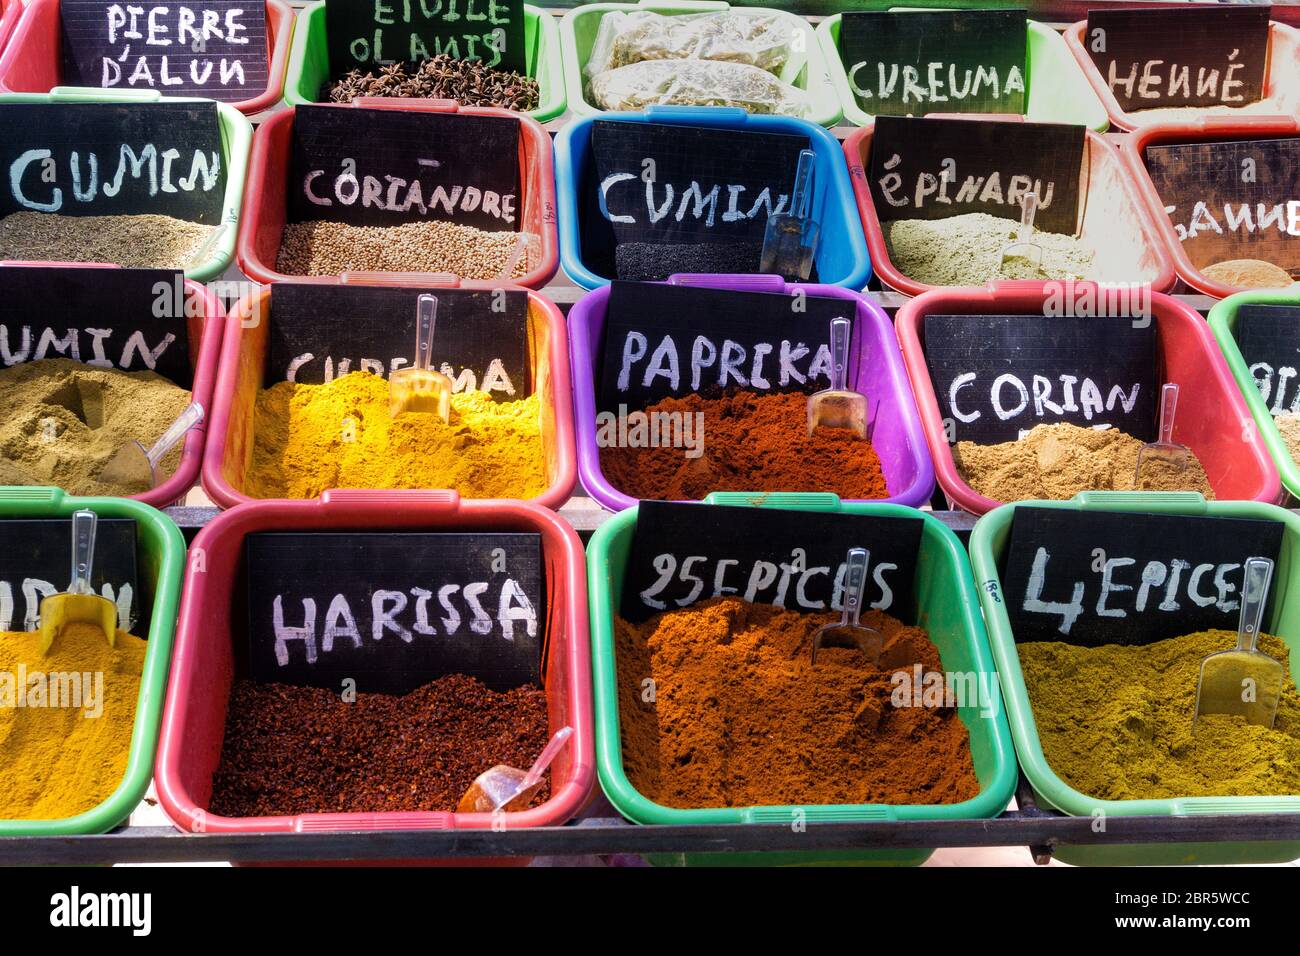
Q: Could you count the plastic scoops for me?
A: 12